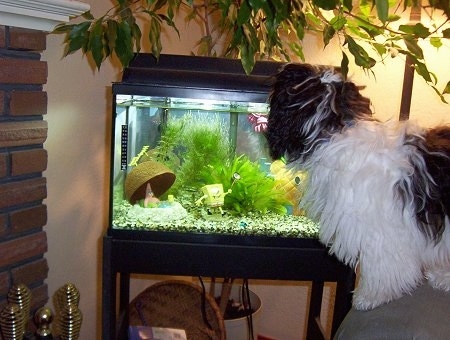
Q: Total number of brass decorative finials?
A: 5